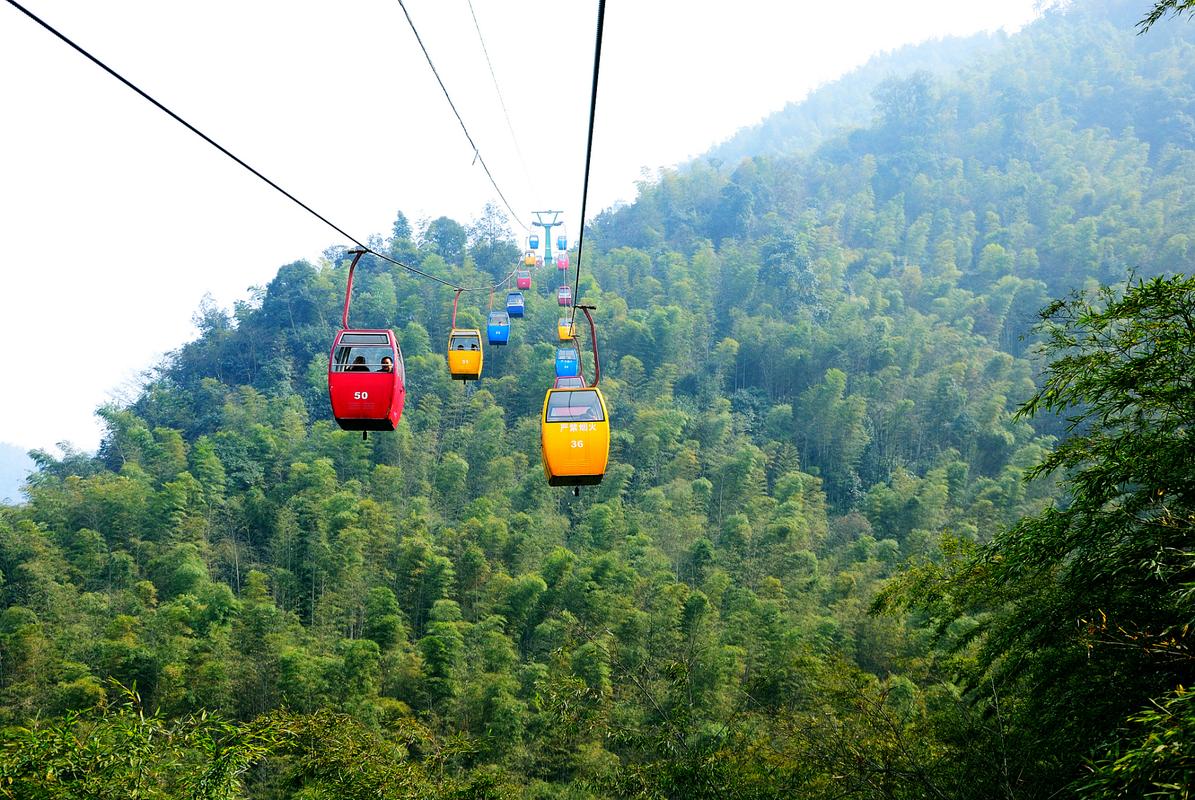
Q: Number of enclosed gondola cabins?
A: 15